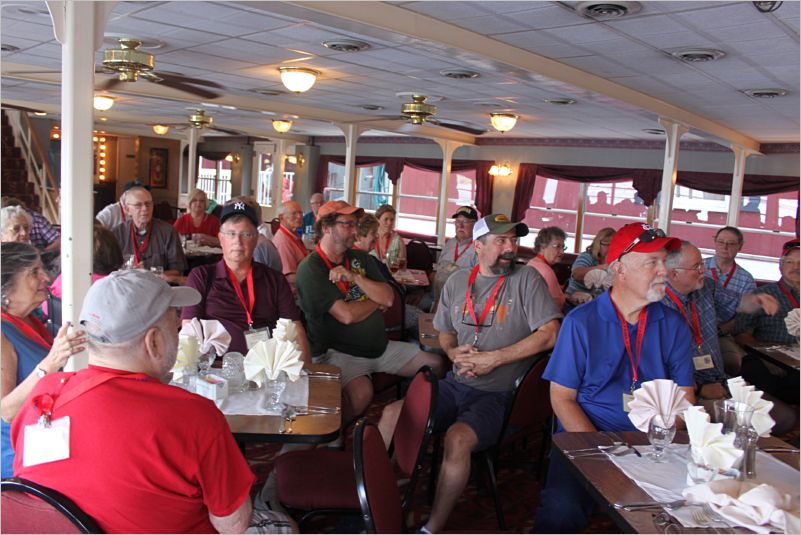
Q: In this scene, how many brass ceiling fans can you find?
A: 3